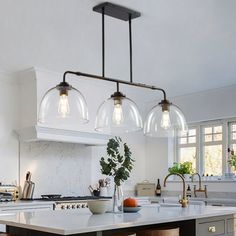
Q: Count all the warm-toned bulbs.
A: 3